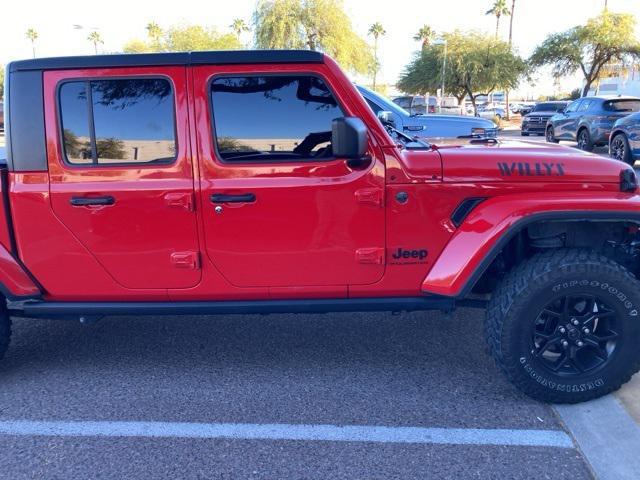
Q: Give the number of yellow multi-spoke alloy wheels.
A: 0